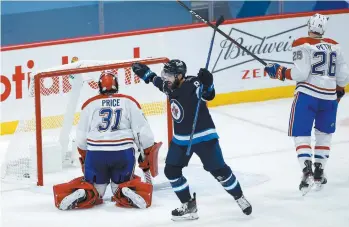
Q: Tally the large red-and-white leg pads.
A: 2